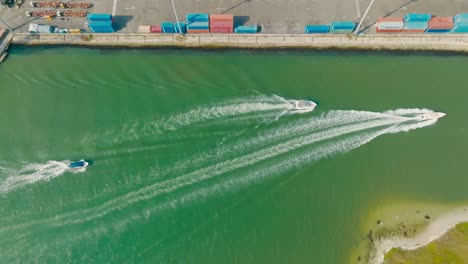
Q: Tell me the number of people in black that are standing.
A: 0